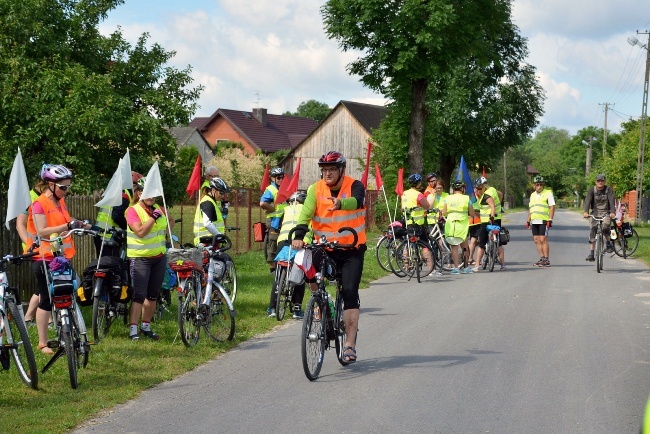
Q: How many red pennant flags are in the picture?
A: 8